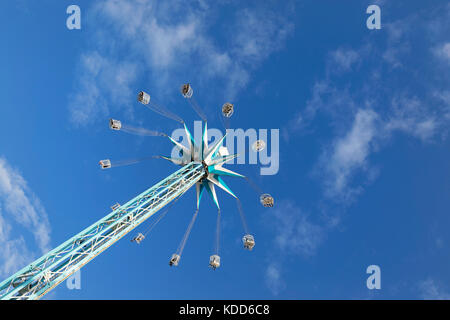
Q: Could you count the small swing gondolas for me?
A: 12